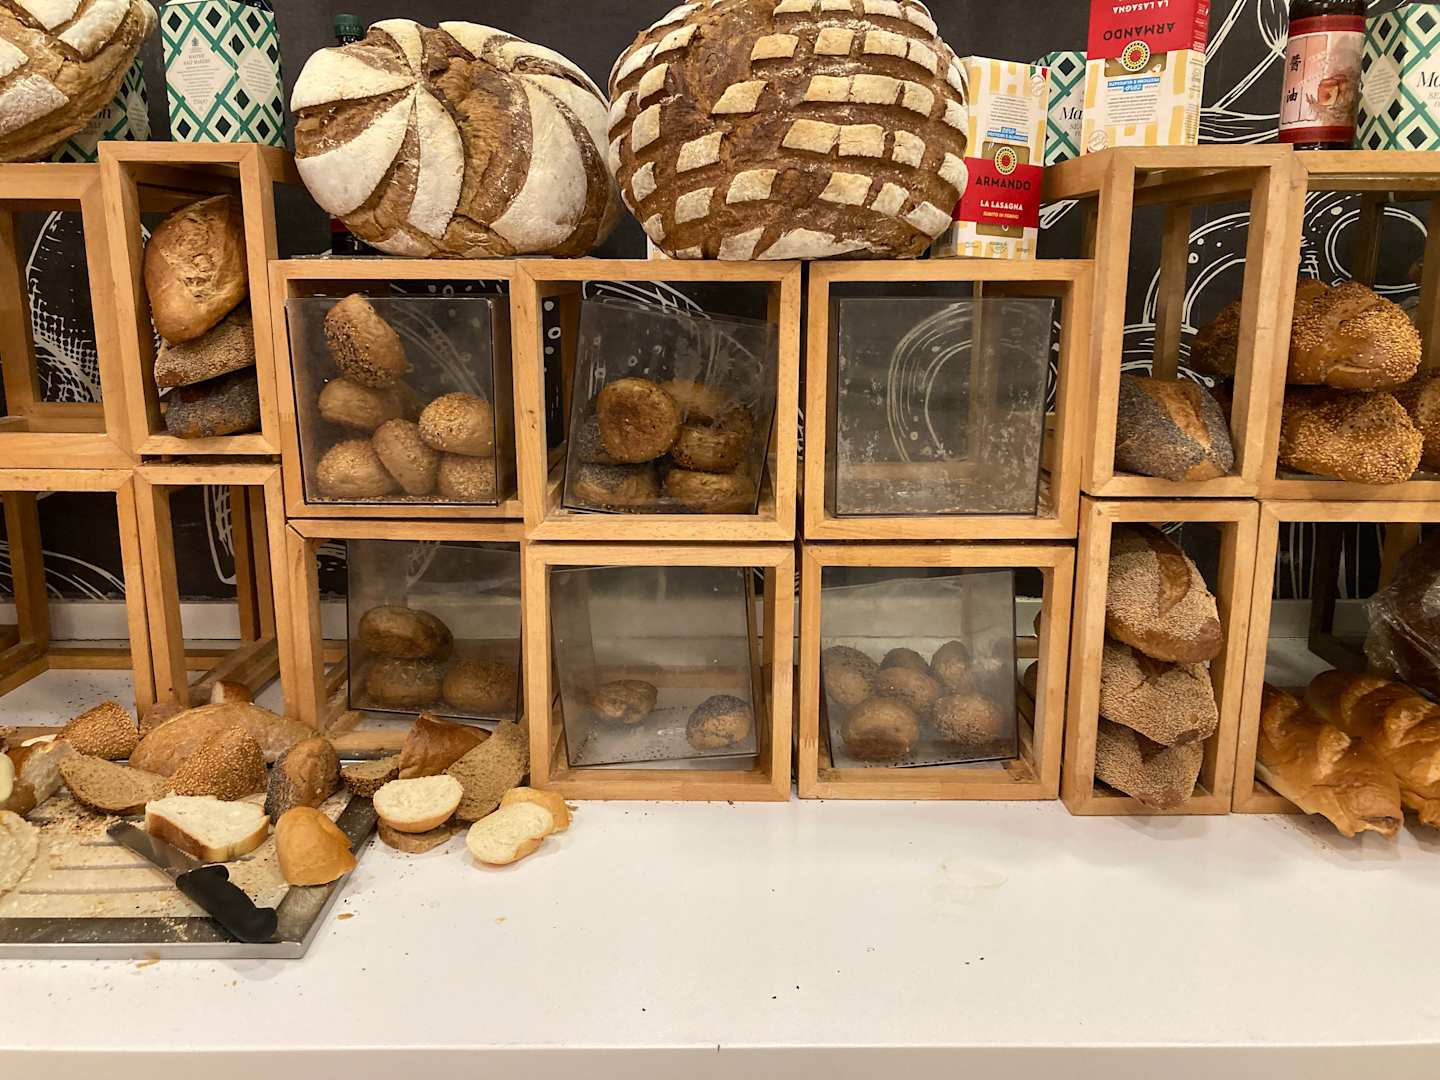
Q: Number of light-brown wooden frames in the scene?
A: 14